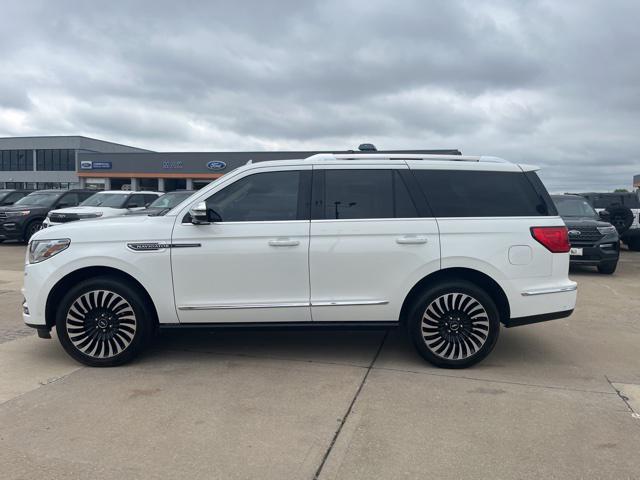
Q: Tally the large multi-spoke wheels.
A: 2